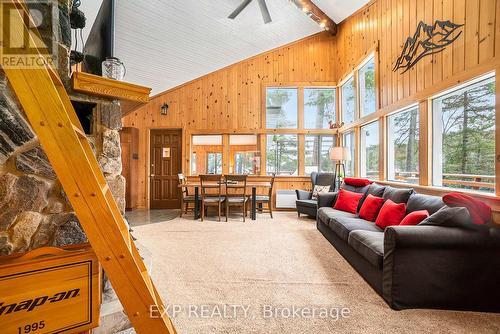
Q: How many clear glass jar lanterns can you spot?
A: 1